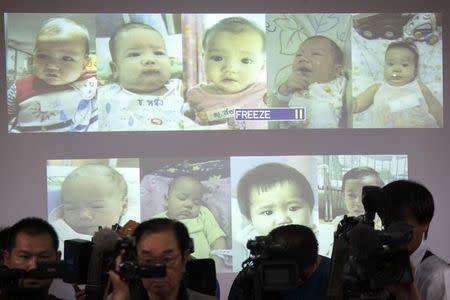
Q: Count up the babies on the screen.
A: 9